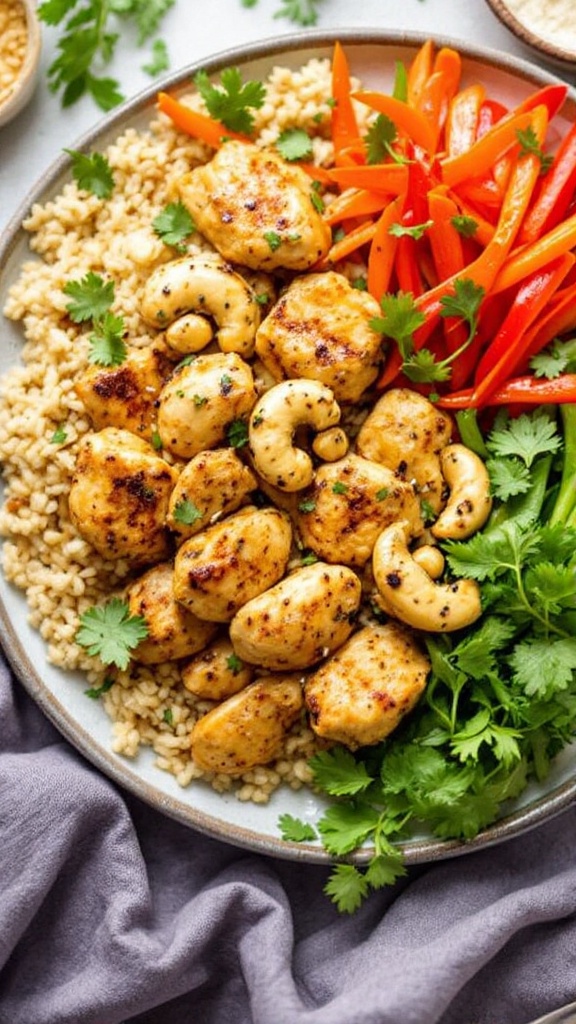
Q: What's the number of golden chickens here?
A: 14